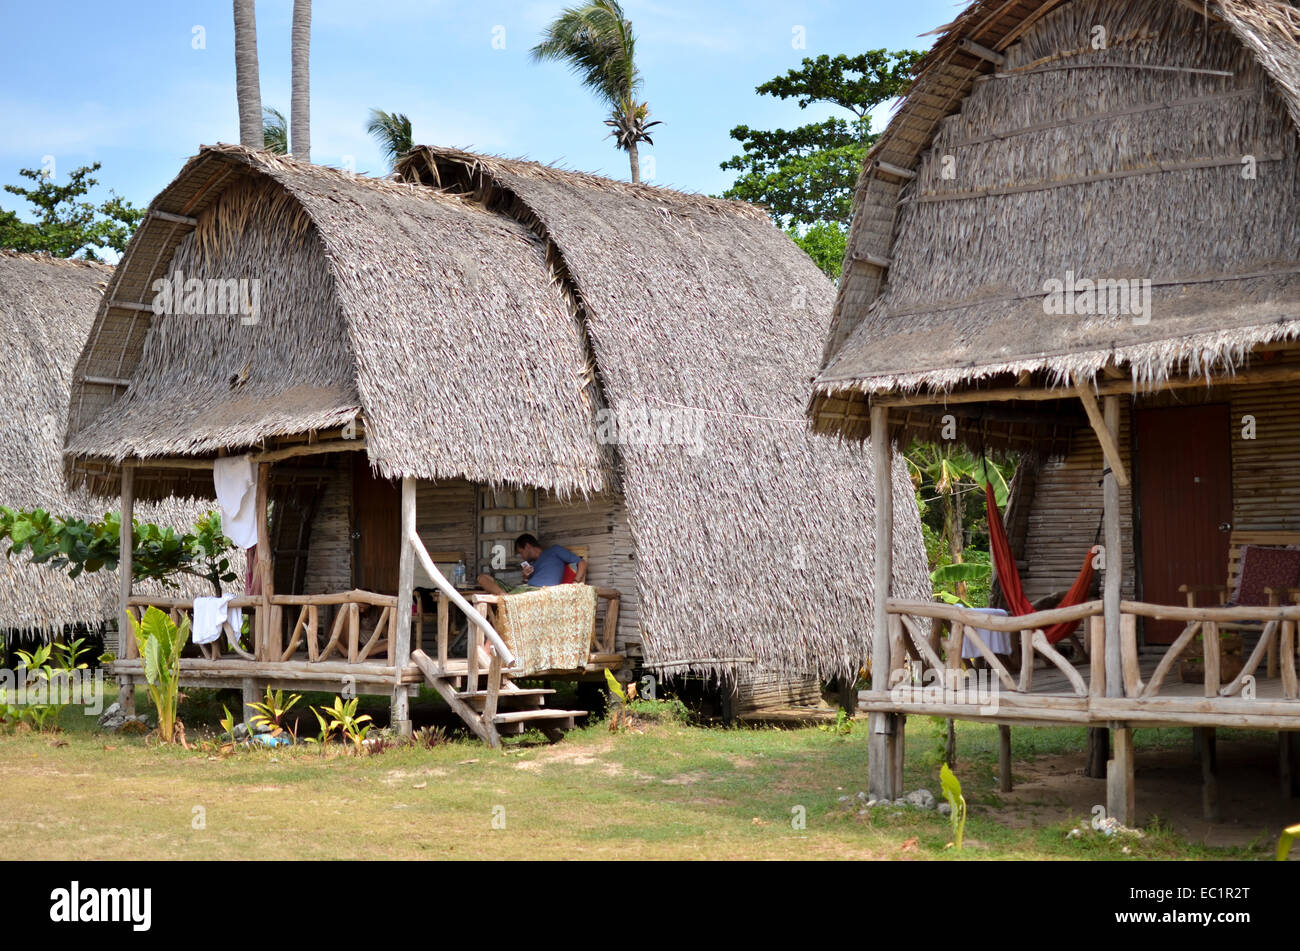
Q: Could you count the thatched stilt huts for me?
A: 3